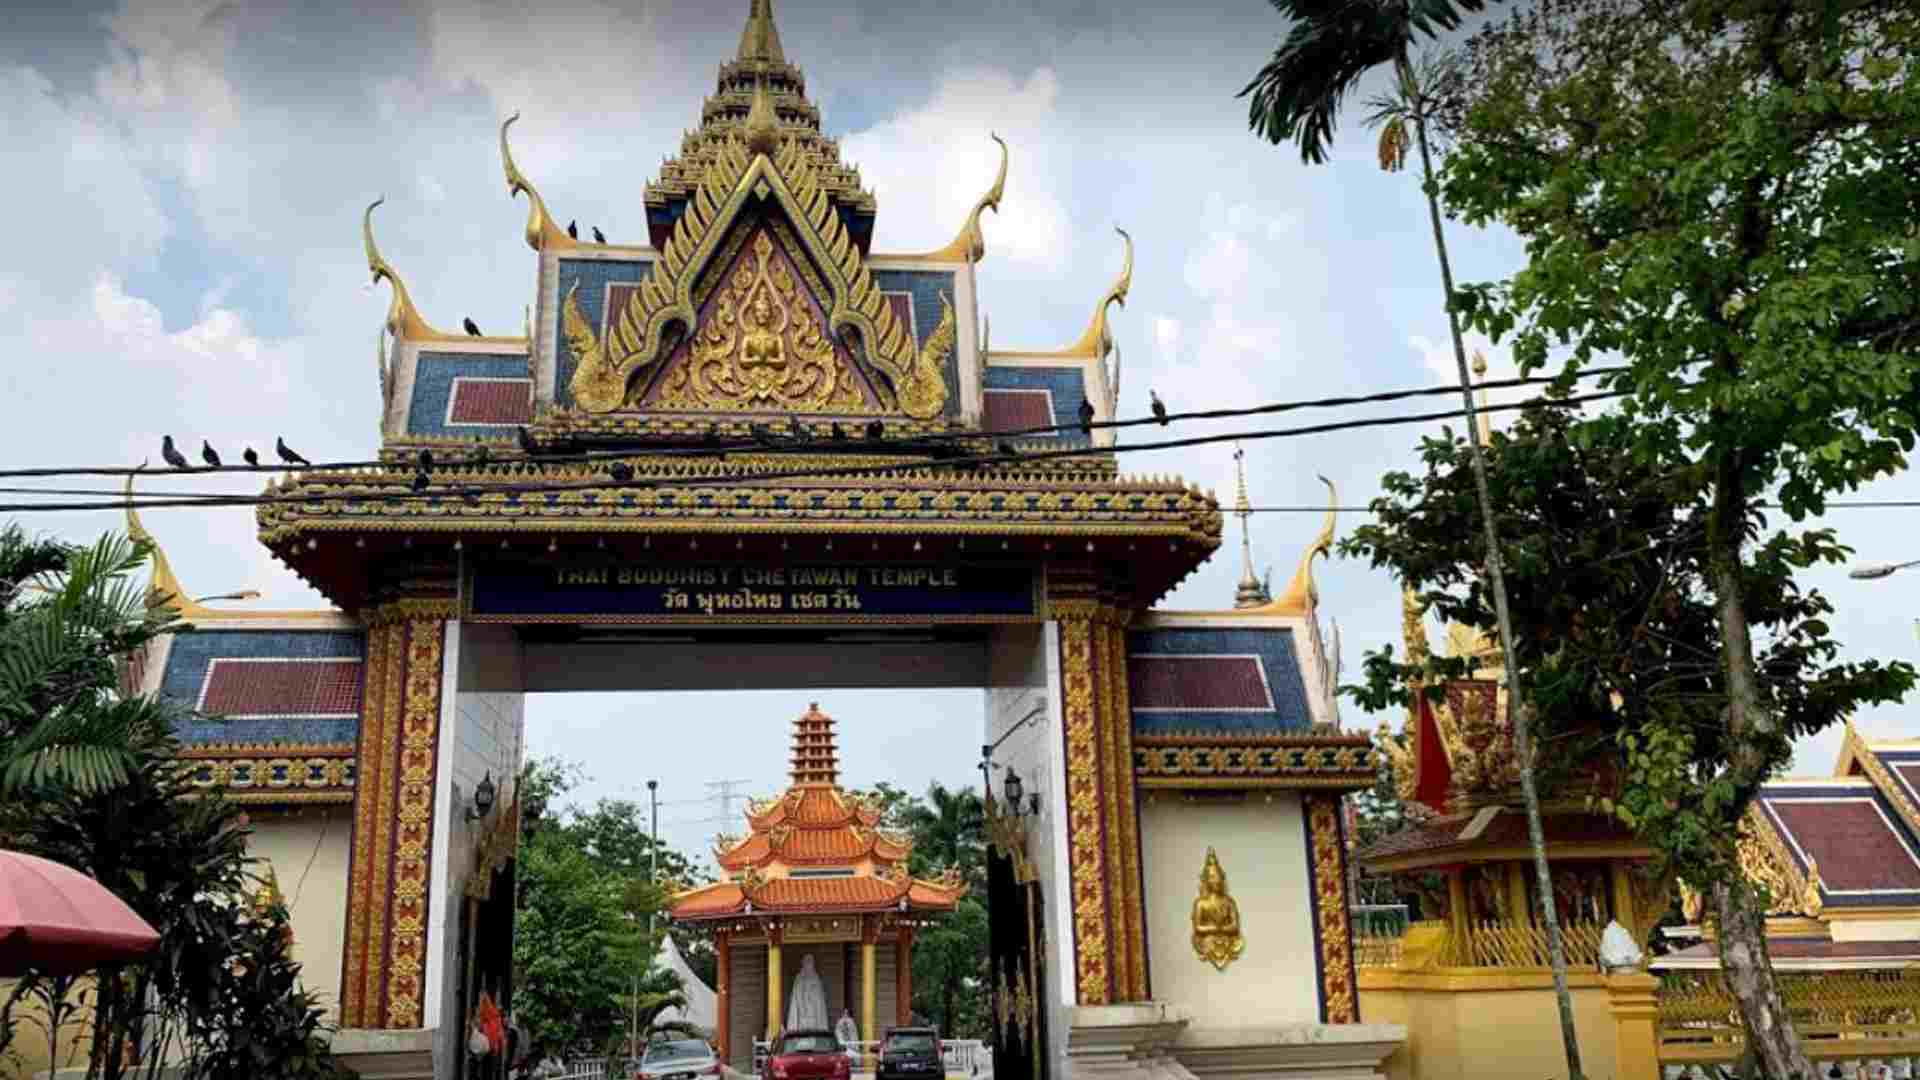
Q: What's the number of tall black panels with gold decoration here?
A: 2